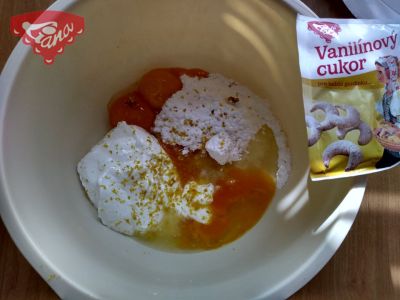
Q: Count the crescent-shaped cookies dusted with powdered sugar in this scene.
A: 5